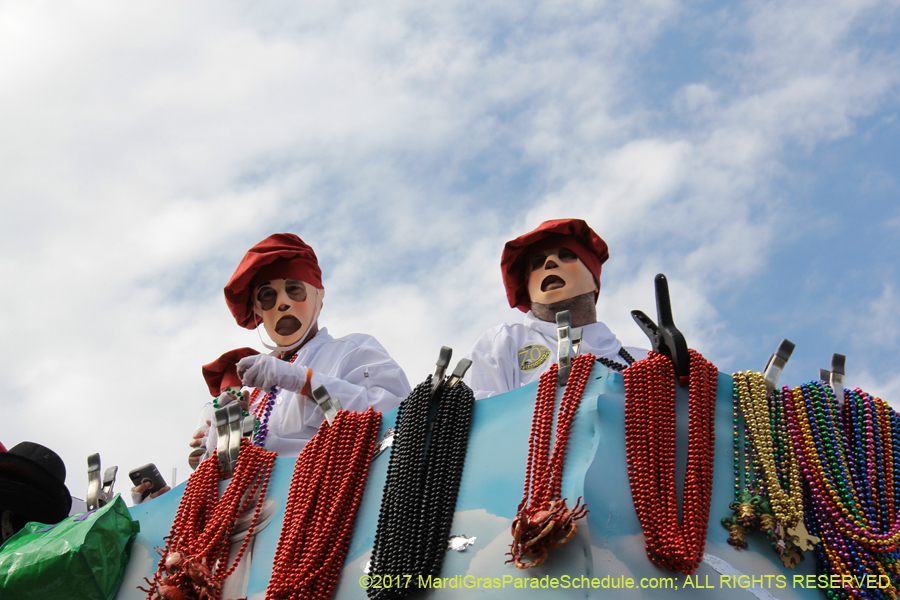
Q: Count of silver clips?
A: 8